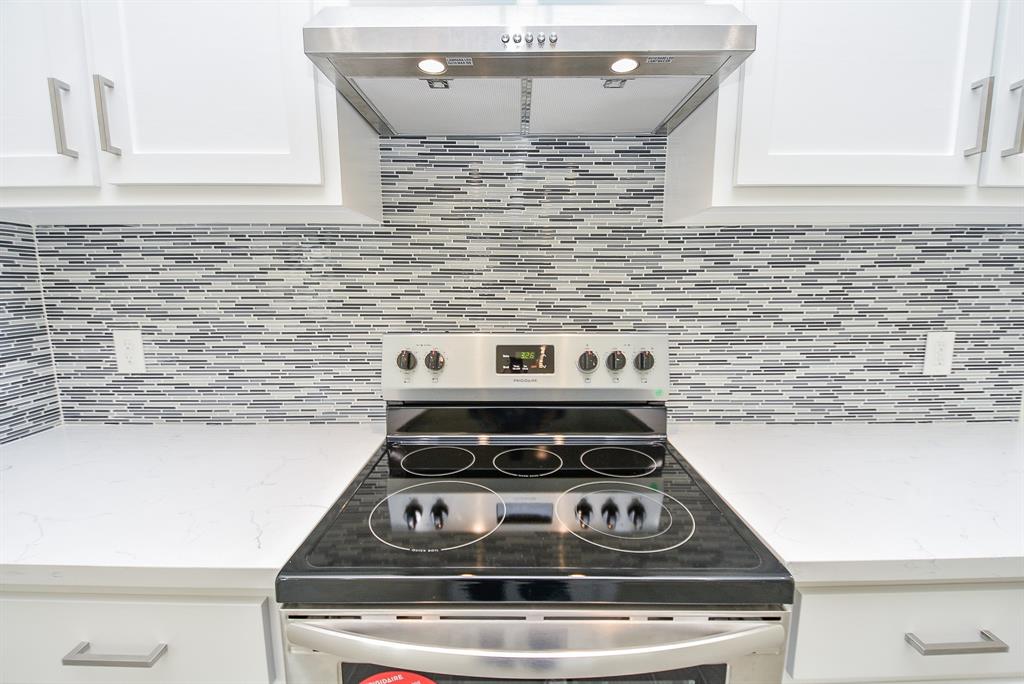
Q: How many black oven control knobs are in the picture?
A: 5